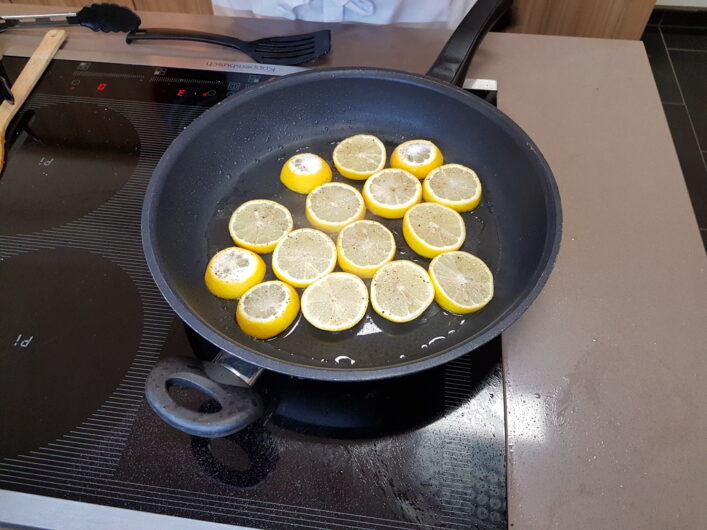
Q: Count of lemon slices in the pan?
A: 15